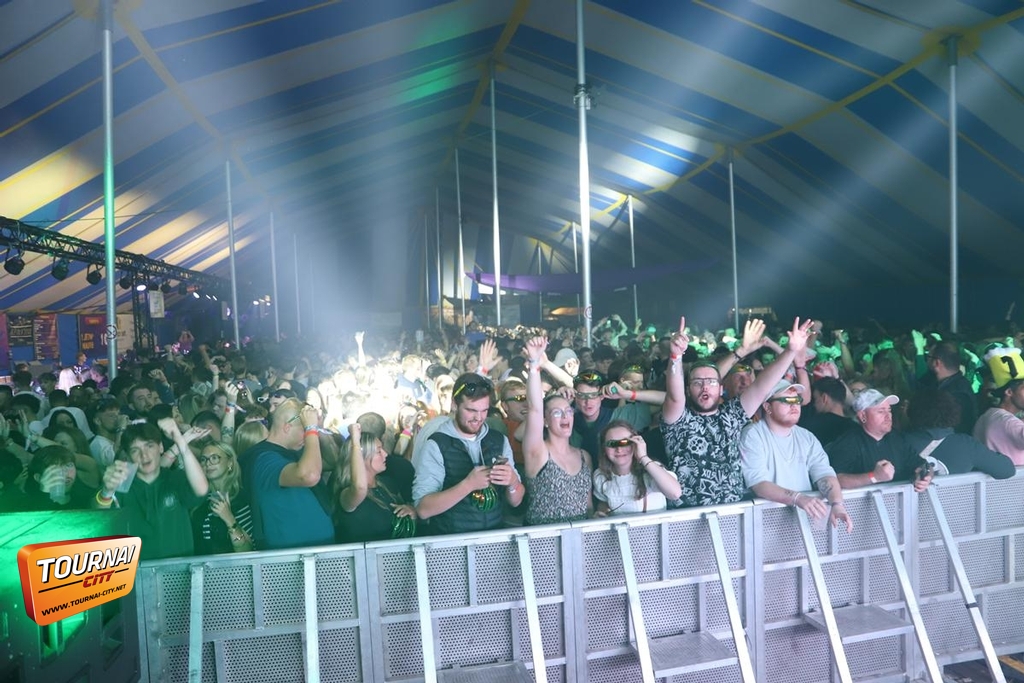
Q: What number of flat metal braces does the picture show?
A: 9